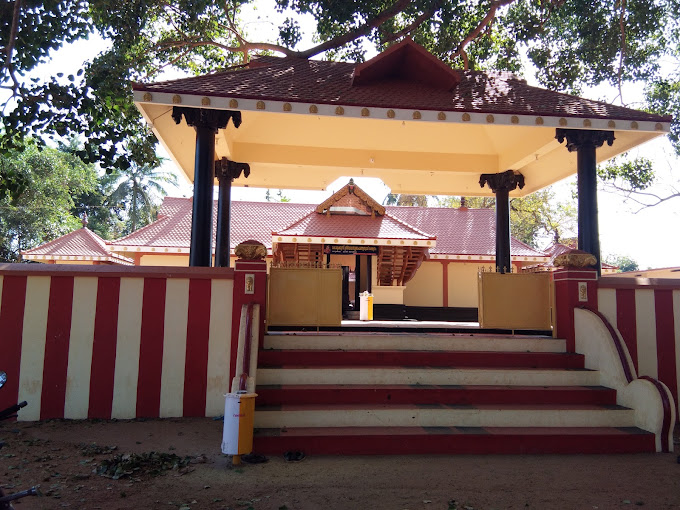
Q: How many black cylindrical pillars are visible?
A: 4